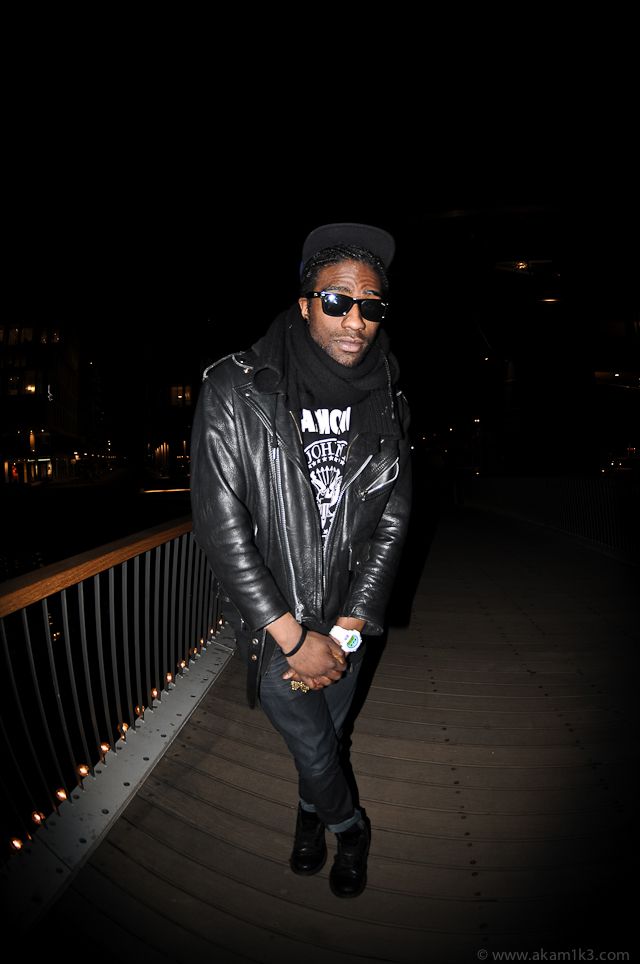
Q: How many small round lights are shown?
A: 14